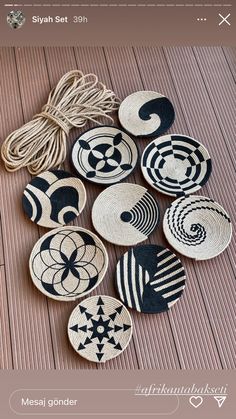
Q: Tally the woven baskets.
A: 9